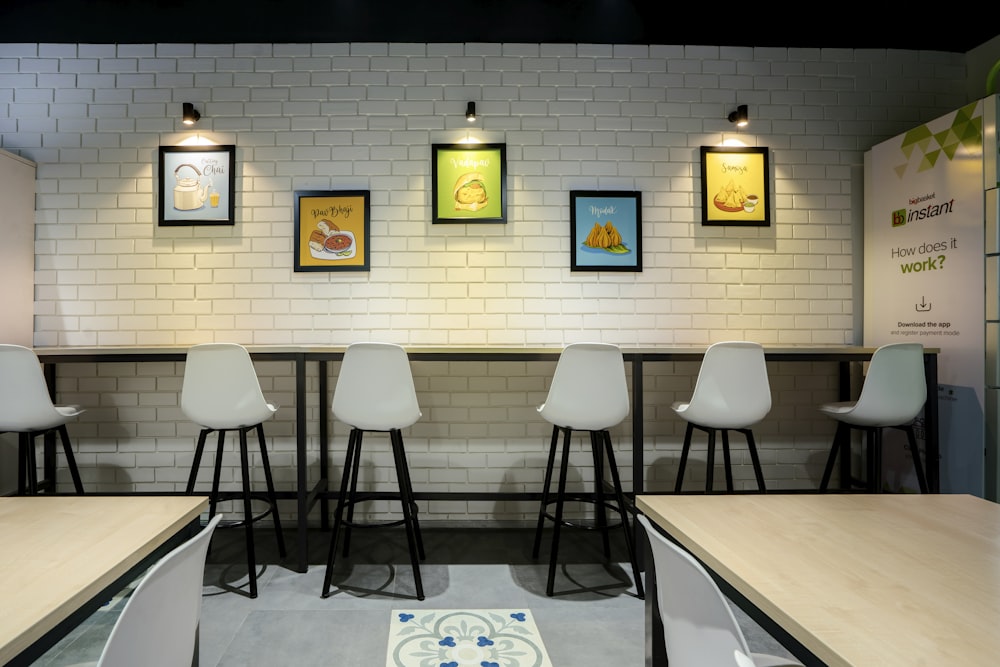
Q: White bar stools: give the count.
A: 6